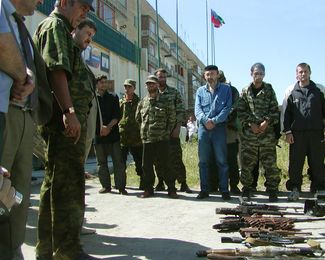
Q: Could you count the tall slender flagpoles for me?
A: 5